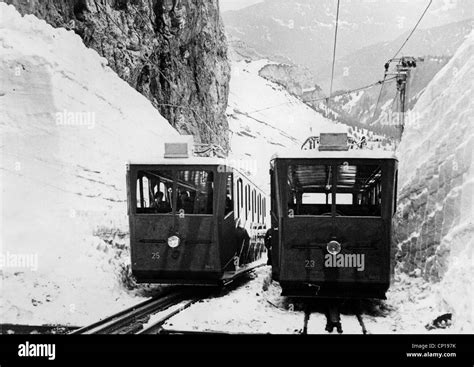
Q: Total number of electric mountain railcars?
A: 2